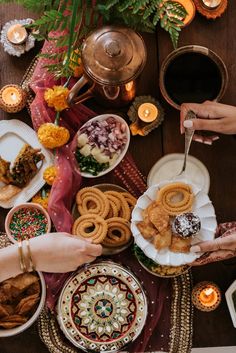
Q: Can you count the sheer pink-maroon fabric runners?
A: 1